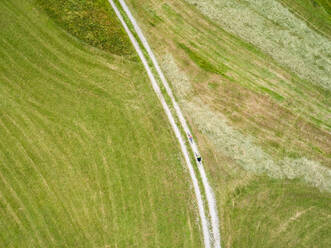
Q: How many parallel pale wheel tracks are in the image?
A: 2